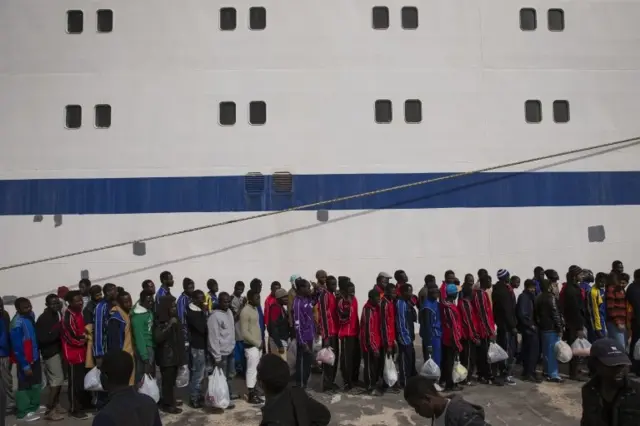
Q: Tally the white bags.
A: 12